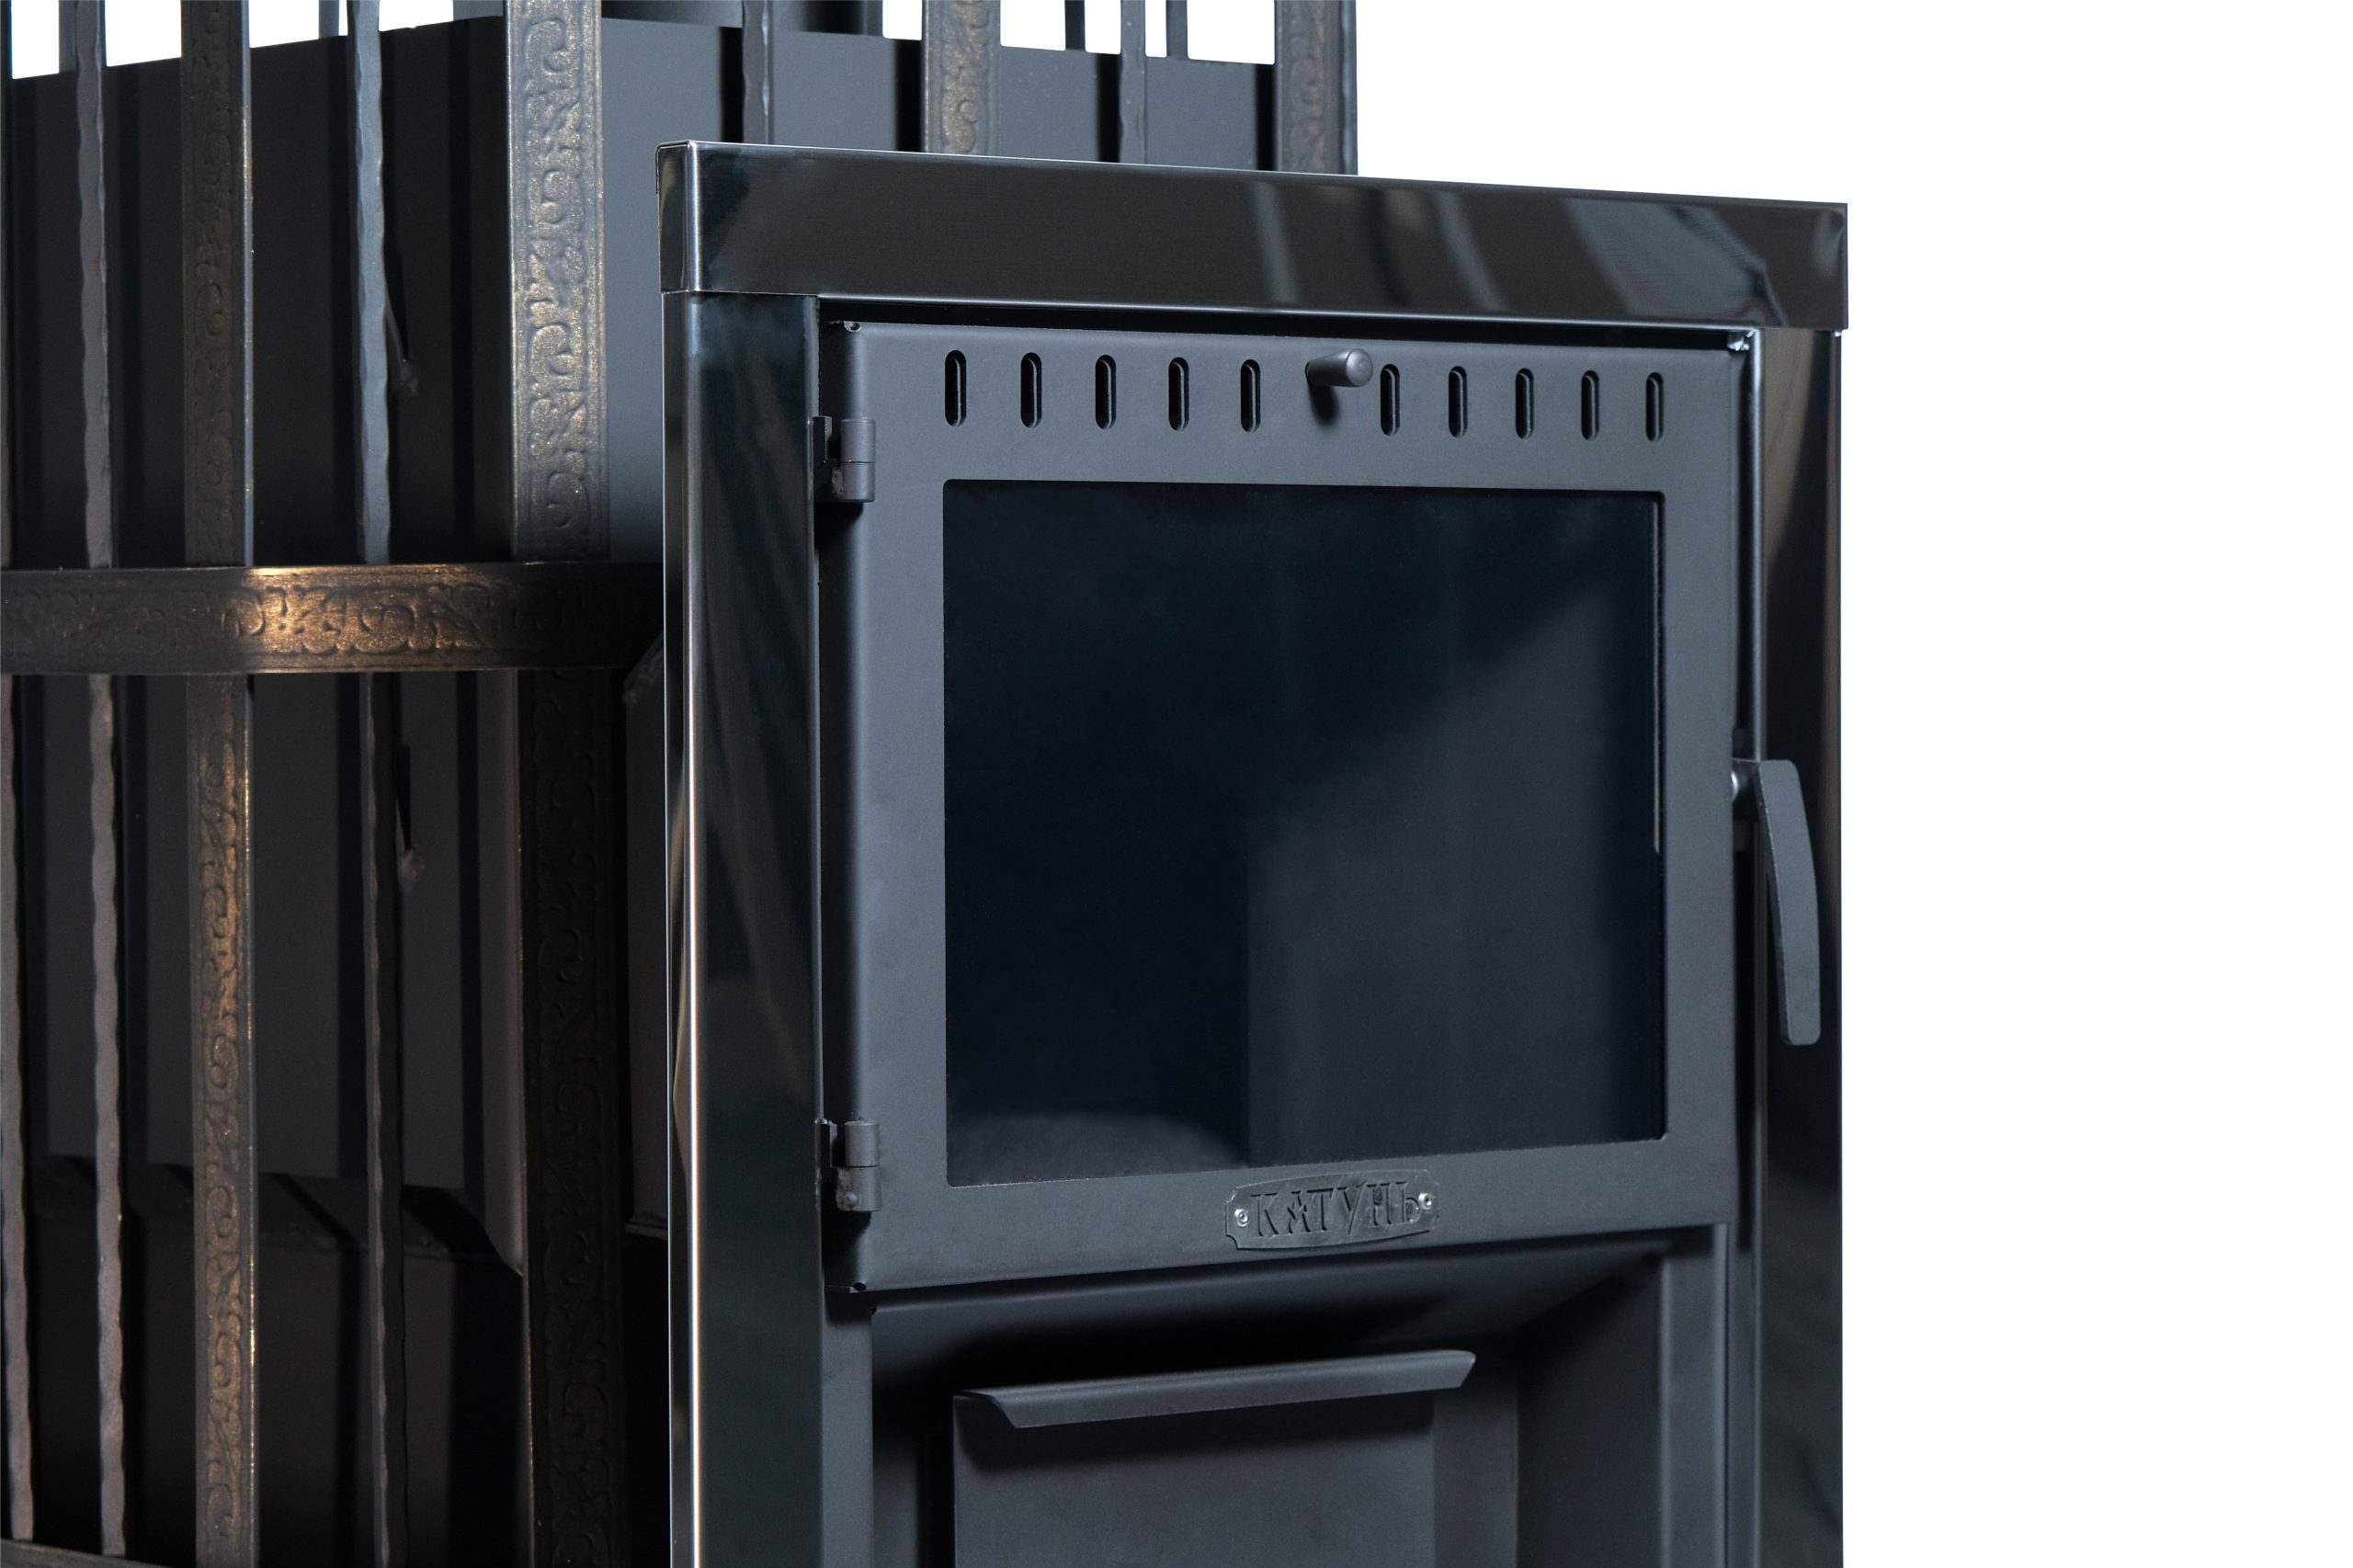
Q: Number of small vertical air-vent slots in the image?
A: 10